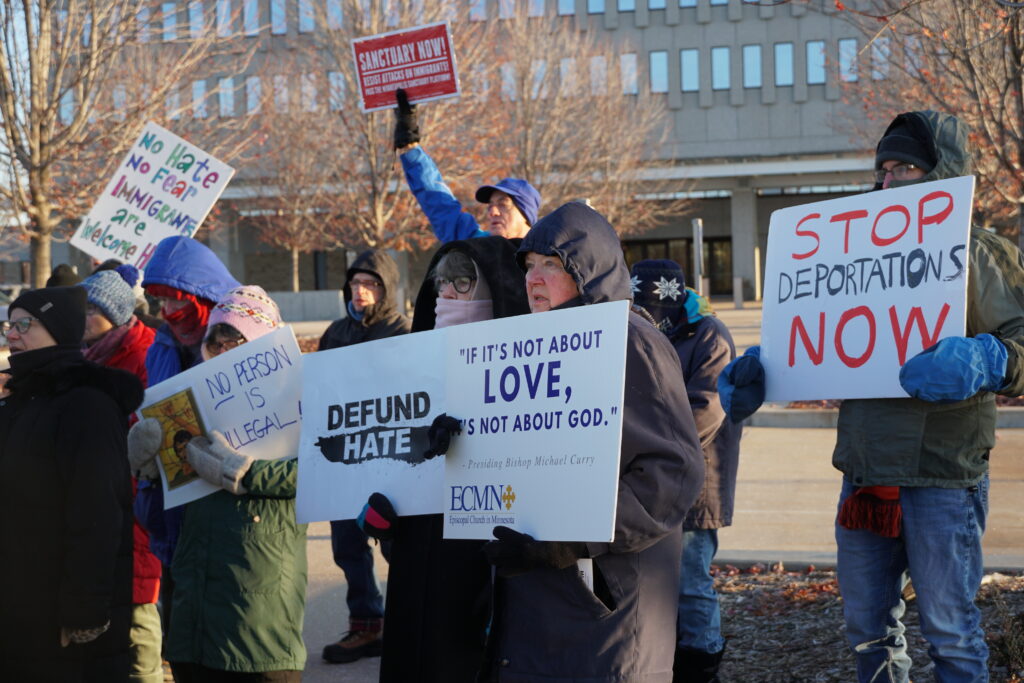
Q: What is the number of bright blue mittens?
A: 2